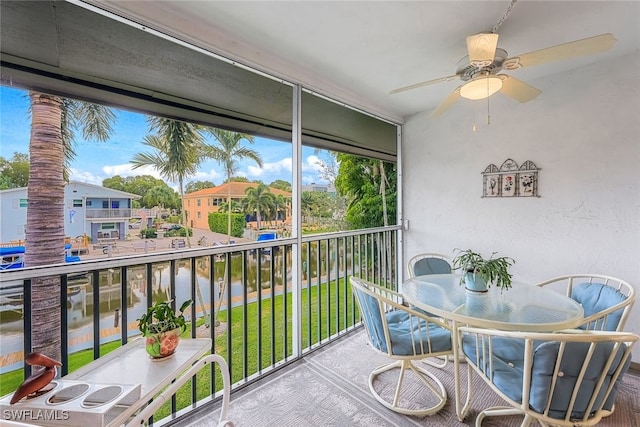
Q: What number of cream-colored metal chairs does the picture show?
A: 4